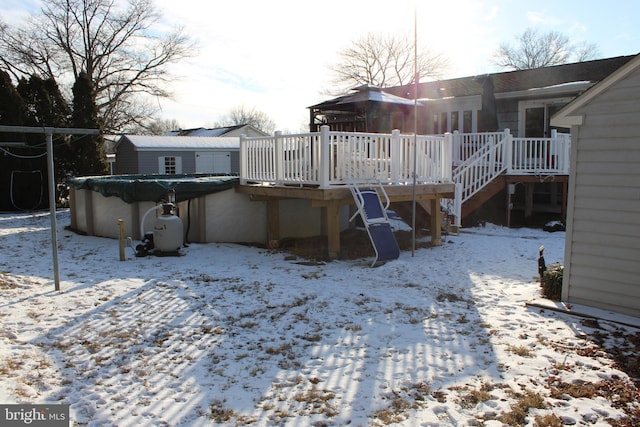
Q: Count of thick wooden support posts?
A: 3